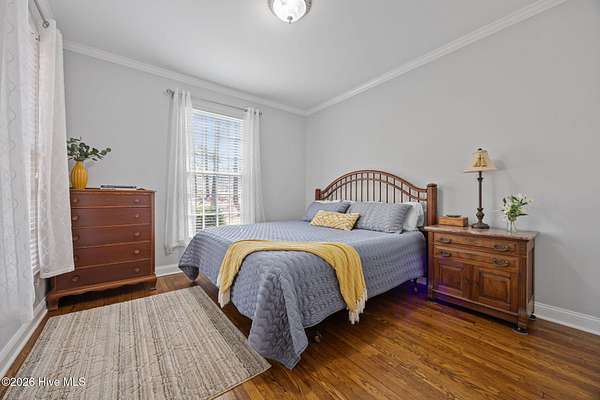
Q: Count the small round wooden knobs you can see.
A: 10